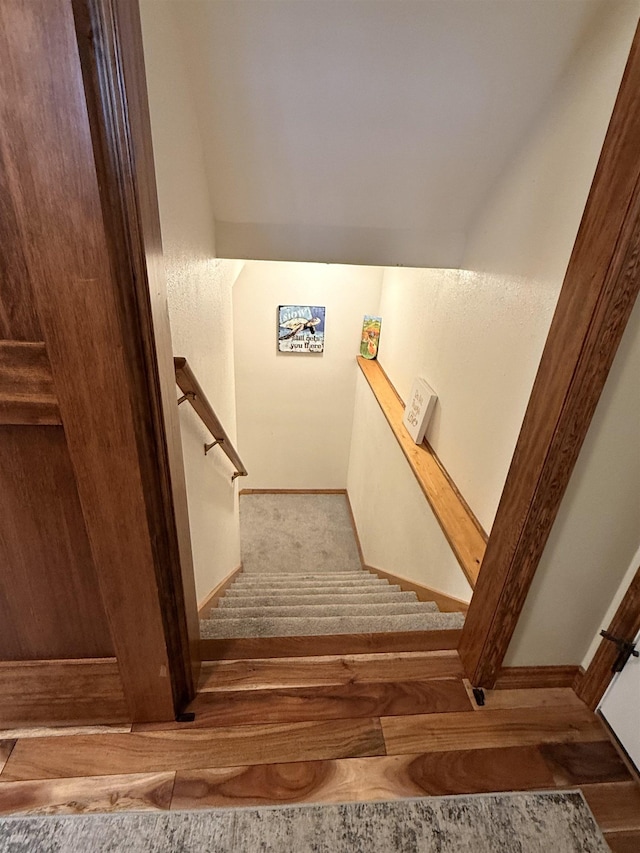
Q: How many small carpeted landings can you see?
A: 1